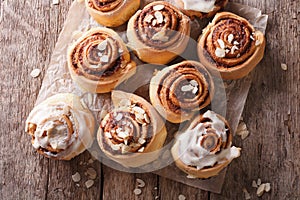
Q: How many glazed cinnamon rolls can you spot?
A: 3